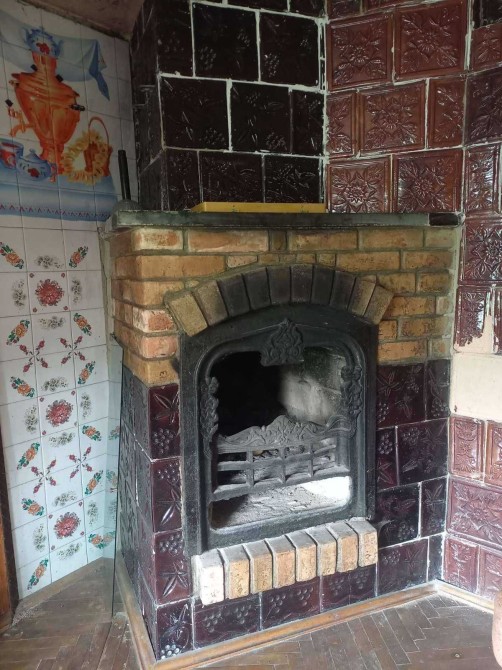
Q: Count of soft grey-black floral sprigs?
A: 12